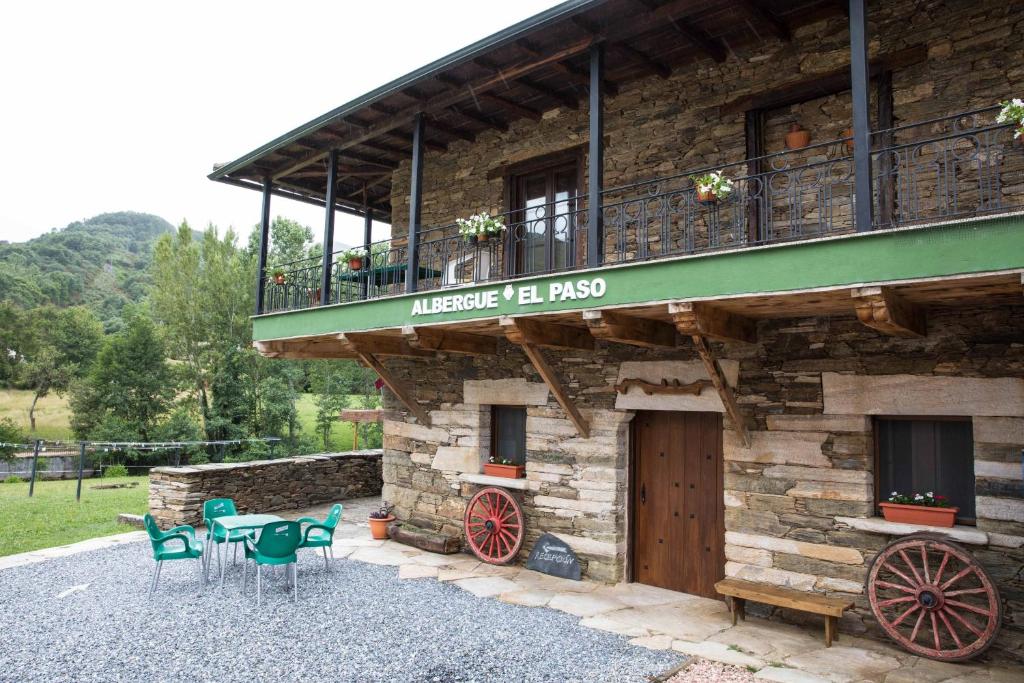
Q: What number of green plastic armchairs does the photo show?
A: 4